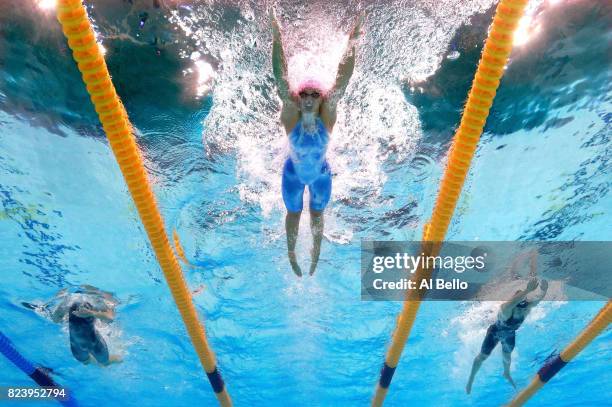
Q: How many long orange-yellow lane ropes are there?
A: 3